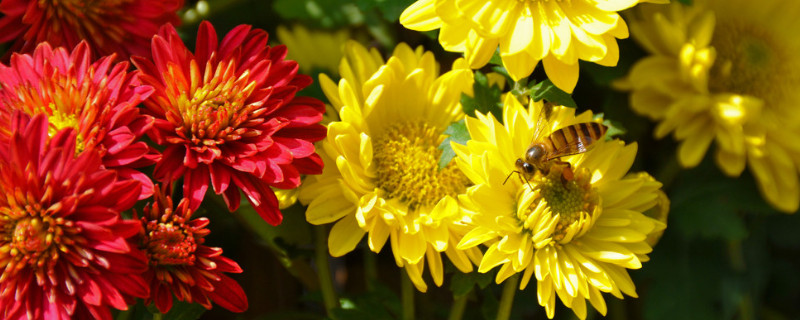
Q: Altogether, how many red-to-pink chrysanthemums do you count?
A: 5